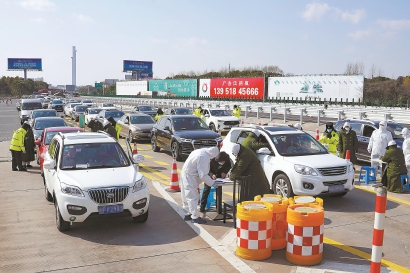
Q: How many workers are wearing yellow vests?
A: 6